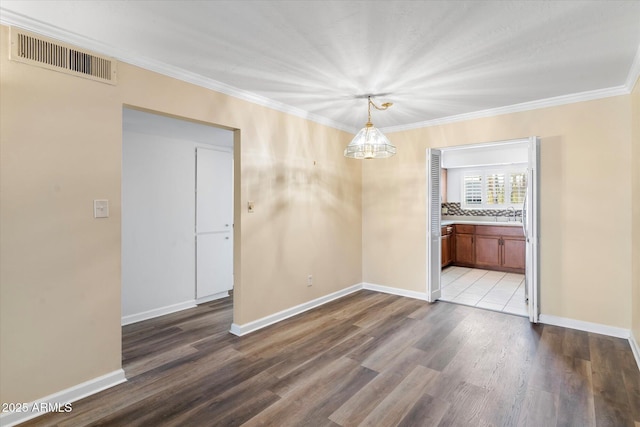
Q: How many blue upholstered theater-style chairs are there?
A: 0